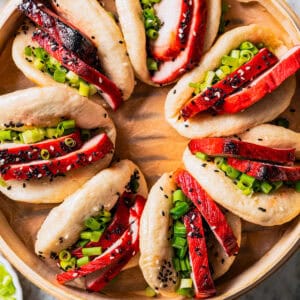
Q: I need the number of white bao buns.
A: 7